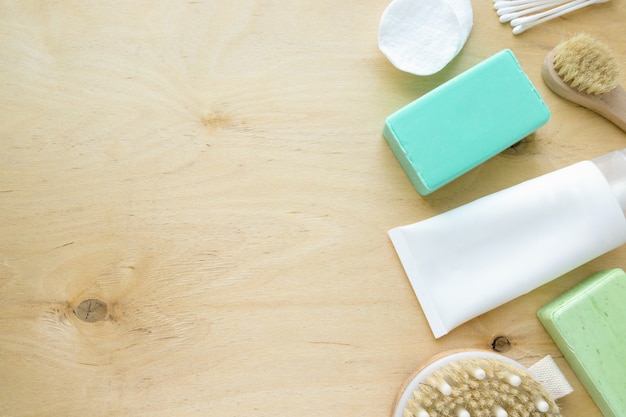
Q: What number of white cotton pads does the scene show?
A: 2